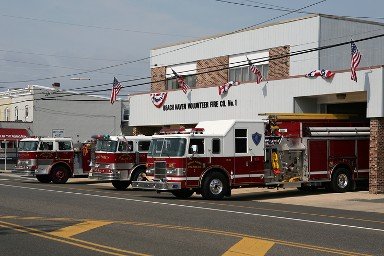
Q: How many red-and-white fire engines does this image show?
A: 3